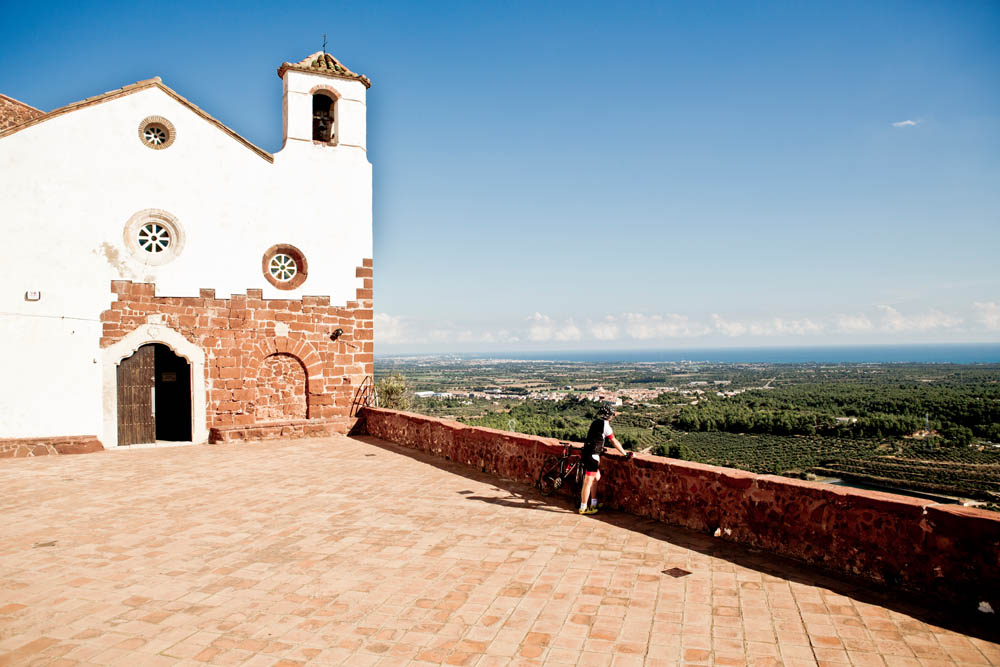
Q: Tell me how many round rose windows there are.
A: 3